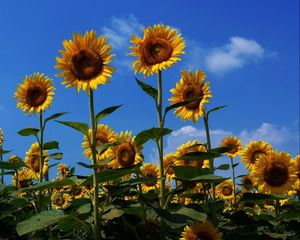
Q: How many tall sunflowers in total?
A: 4